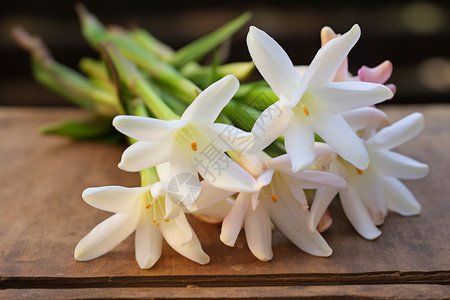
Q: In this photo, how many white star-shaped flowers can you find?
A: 5